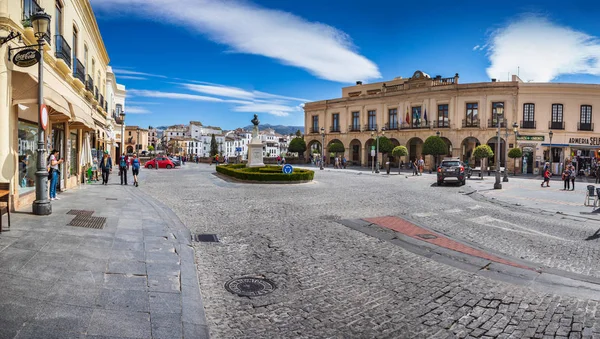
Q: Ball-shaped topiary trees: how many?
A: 7